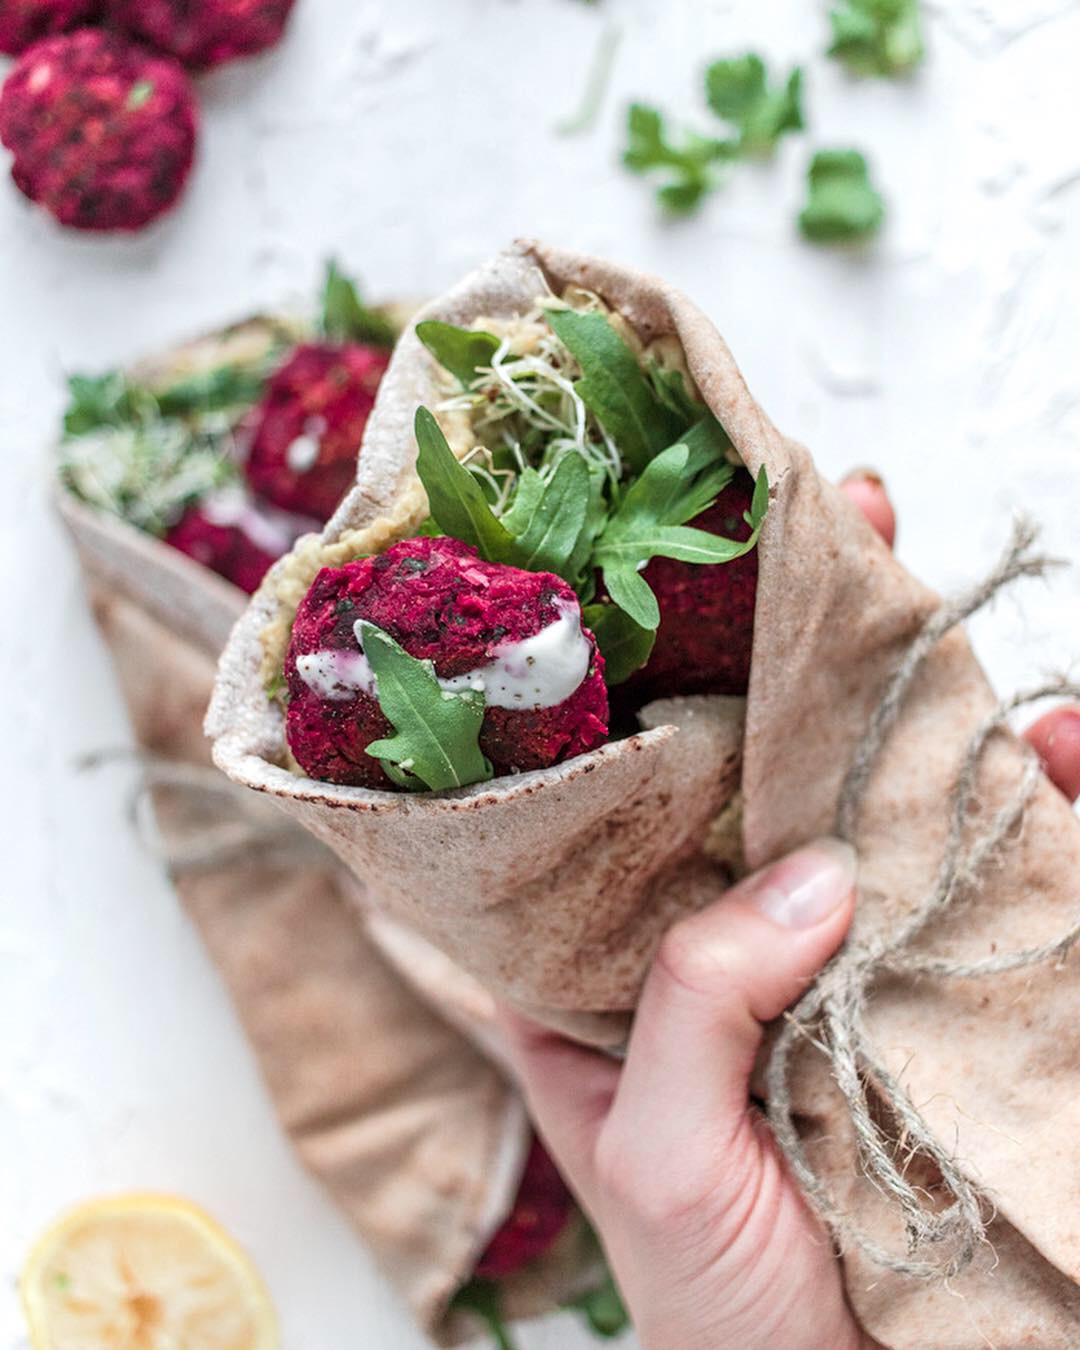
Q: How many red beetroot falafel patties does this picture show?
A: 8